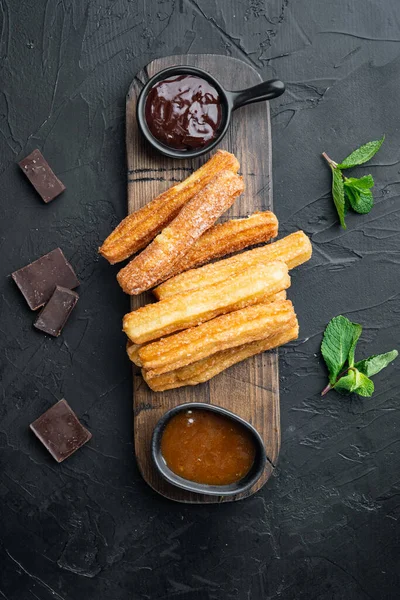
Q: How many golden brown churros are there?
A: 8